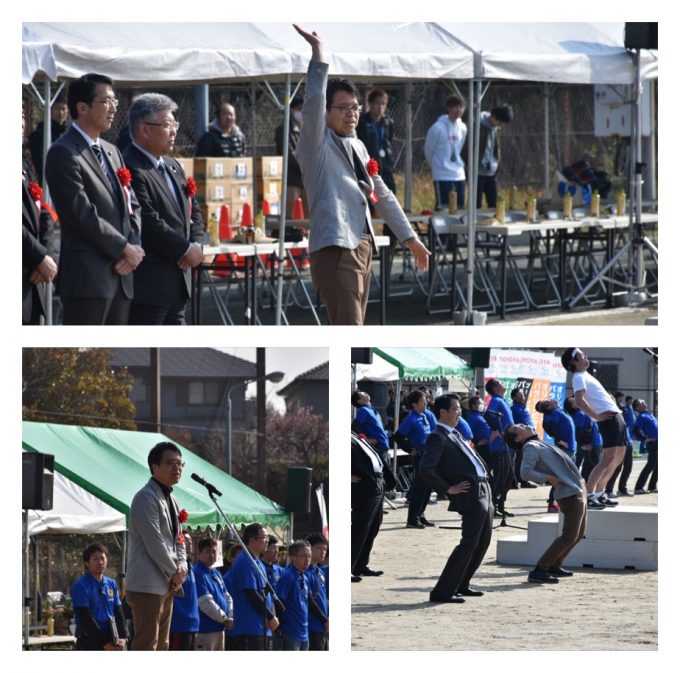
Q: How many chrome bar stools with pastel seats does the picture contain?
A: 0